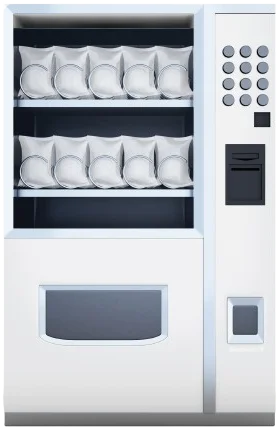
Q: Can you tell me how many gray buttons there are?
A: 12